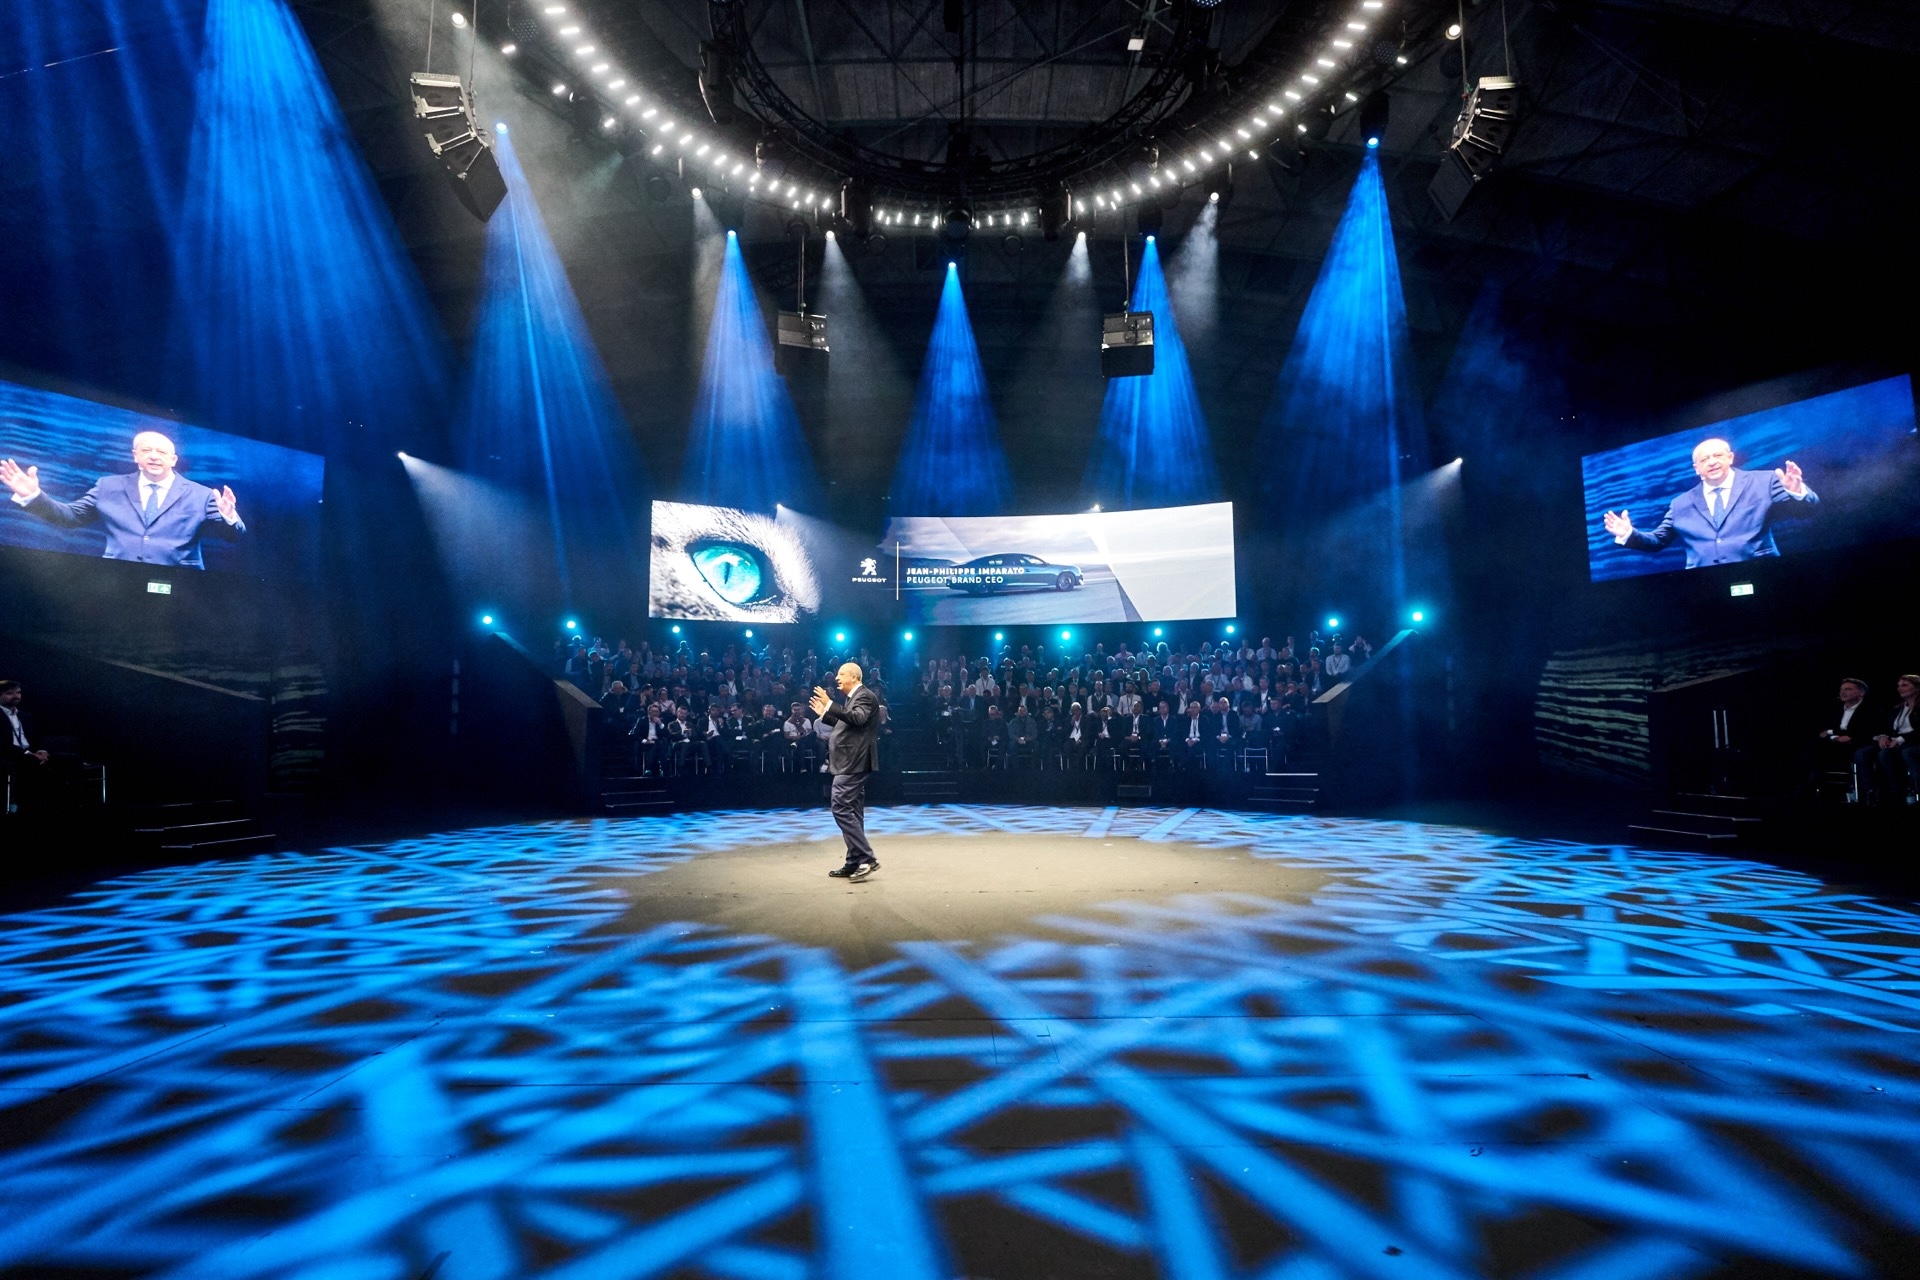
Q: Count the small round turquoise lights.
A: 12